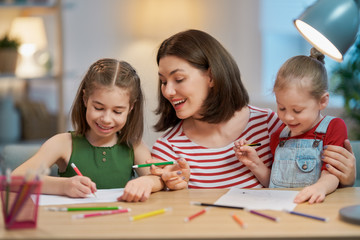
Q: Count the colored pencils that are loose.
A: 8